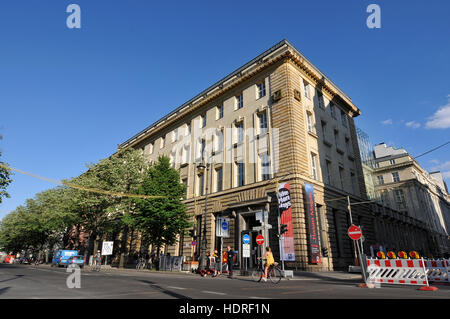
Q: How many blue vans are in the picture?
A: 1